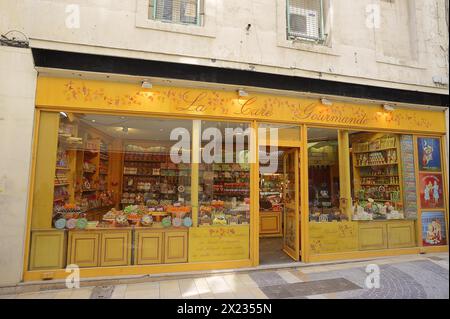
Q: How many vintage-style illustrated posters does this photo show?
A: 3